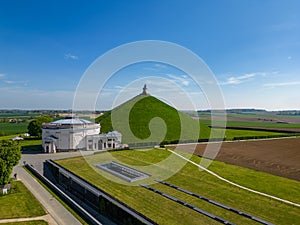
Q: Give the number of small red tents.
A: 0